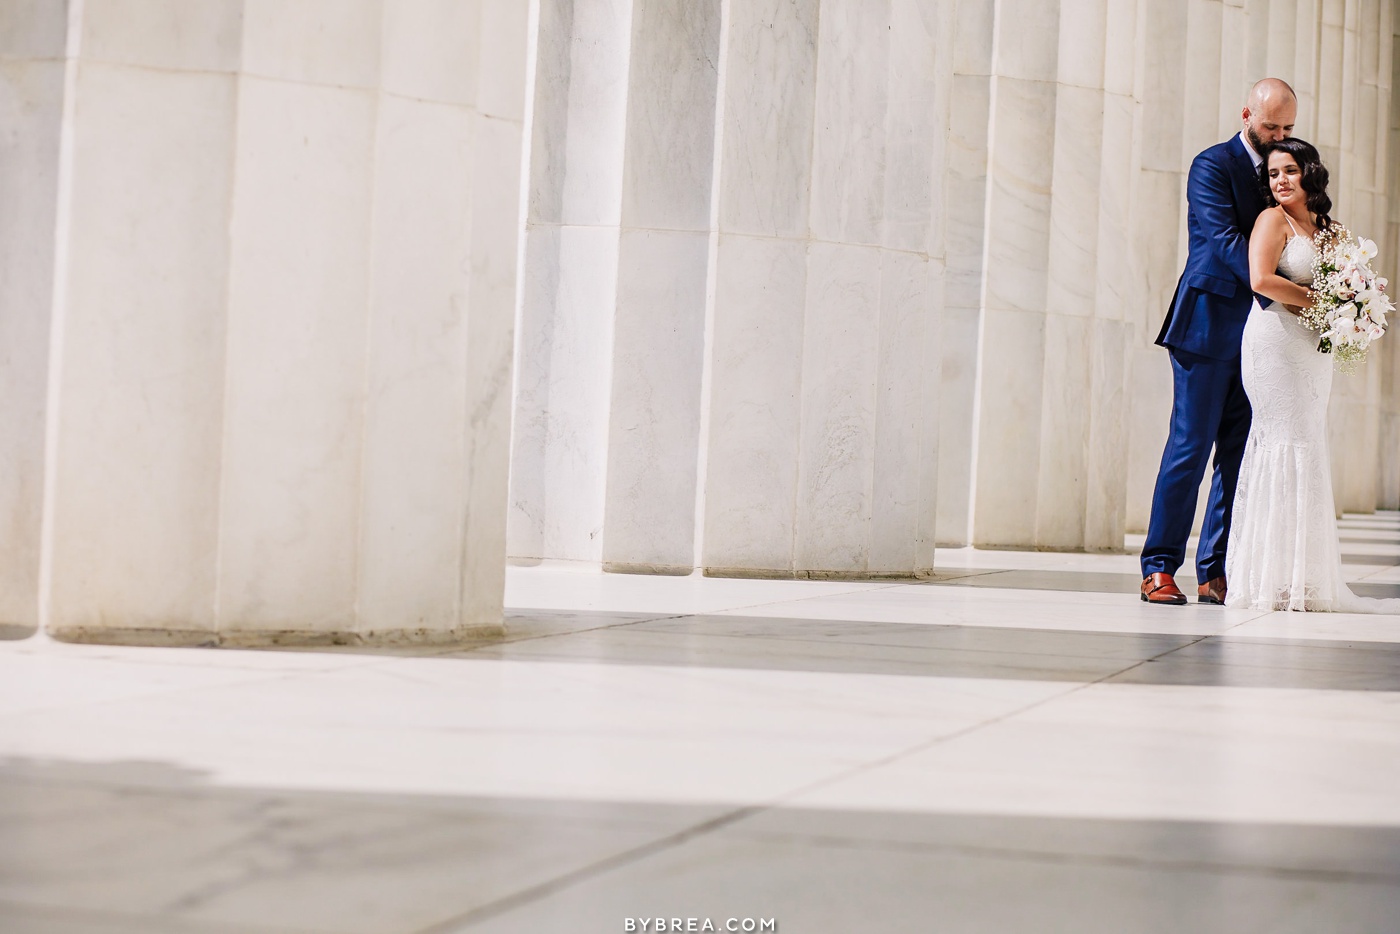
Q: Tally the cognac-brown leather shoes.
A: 2